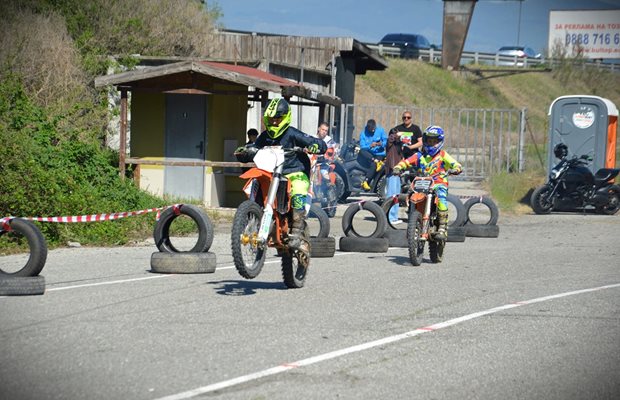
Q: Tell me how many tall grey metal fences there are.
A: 1